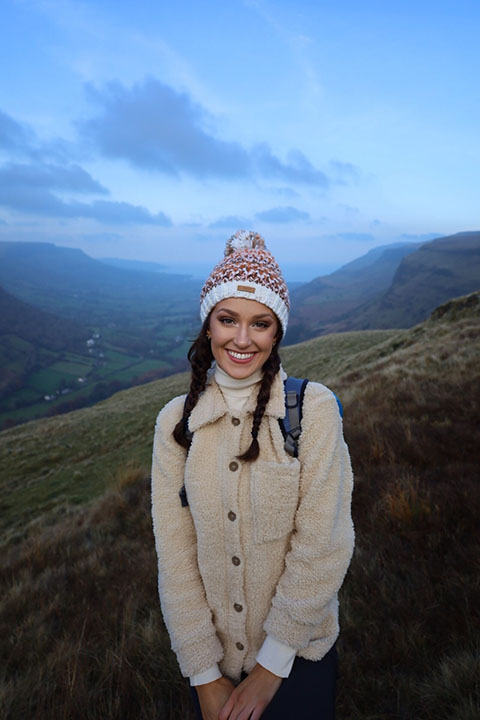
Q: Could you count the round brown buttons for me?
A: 6